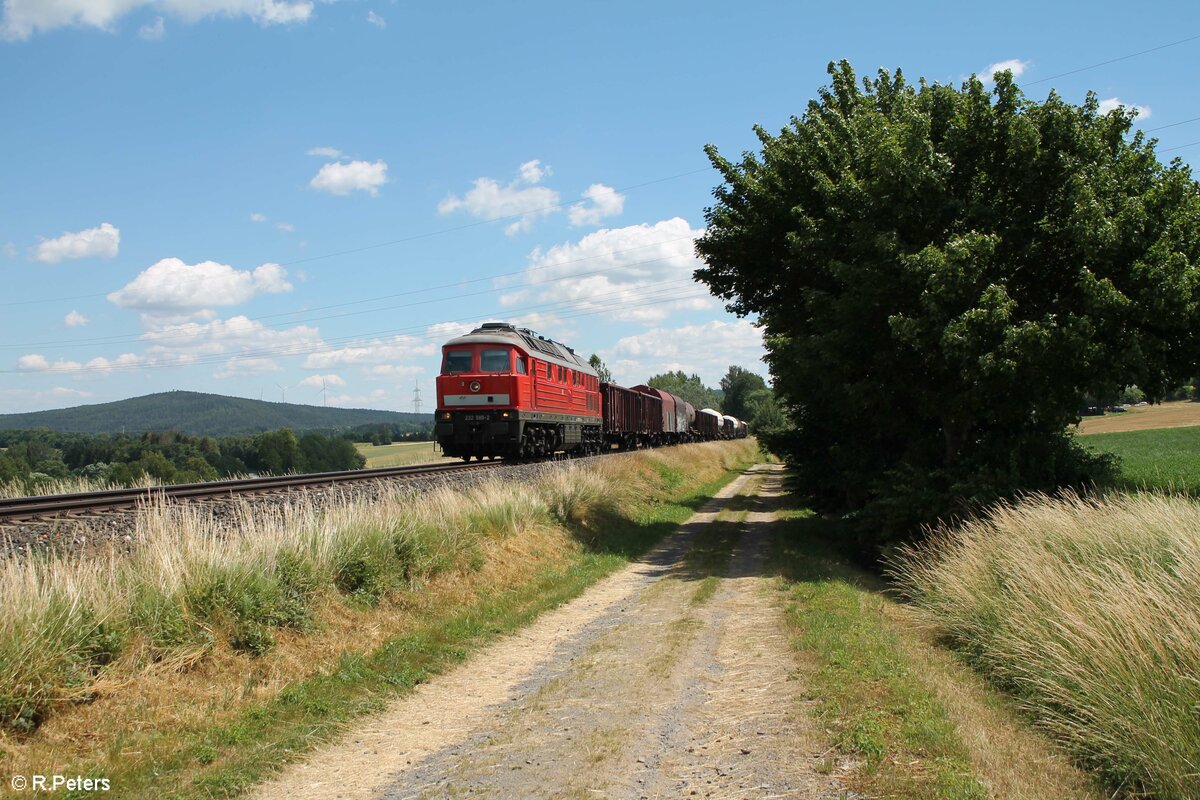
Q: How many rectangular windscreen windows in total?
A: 2